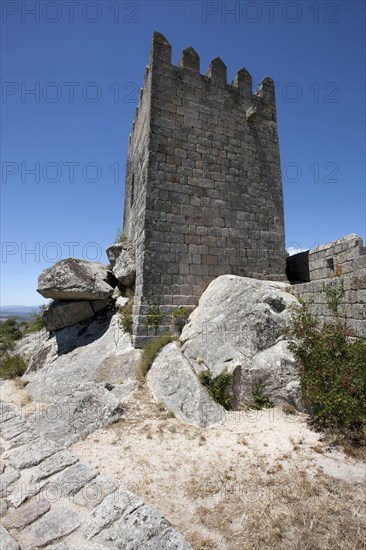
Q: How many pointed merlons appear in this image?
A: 5